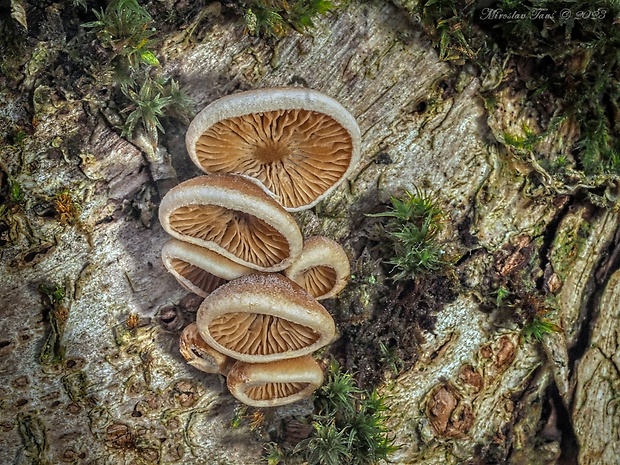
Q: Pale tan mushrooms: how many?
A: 7